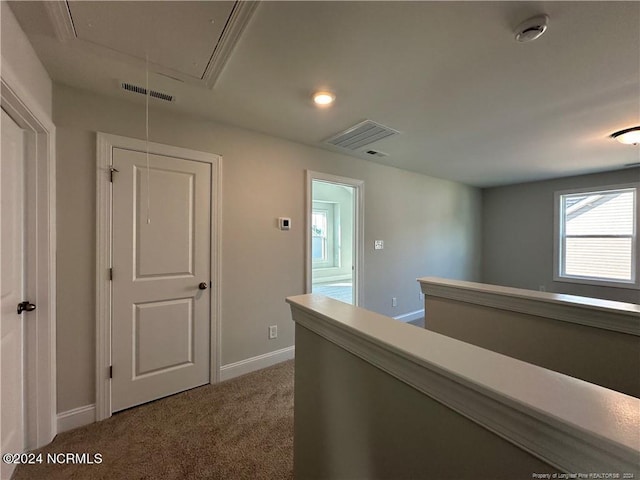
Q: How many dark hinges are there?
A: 3